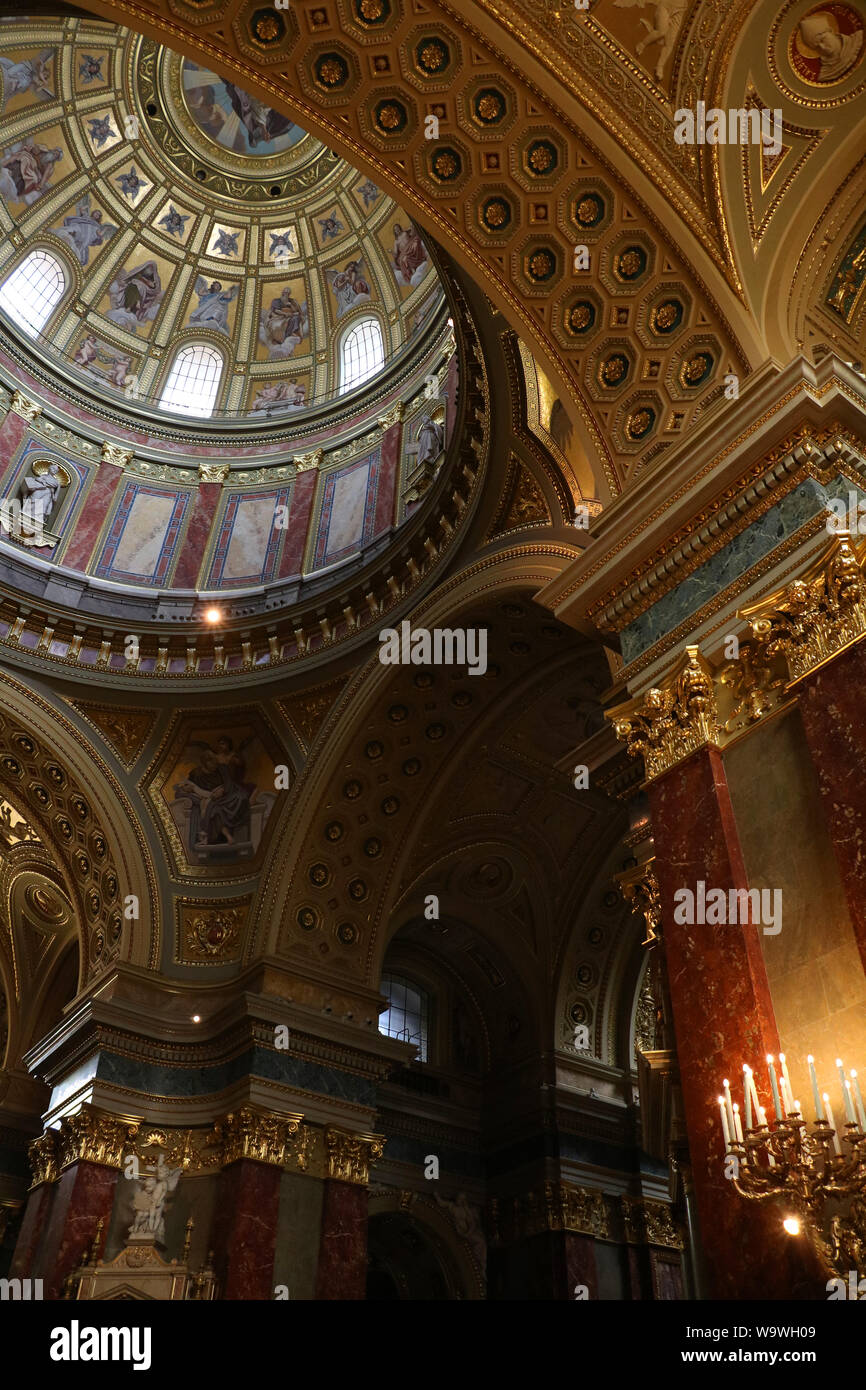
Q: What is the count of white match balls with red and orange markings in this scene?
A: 0